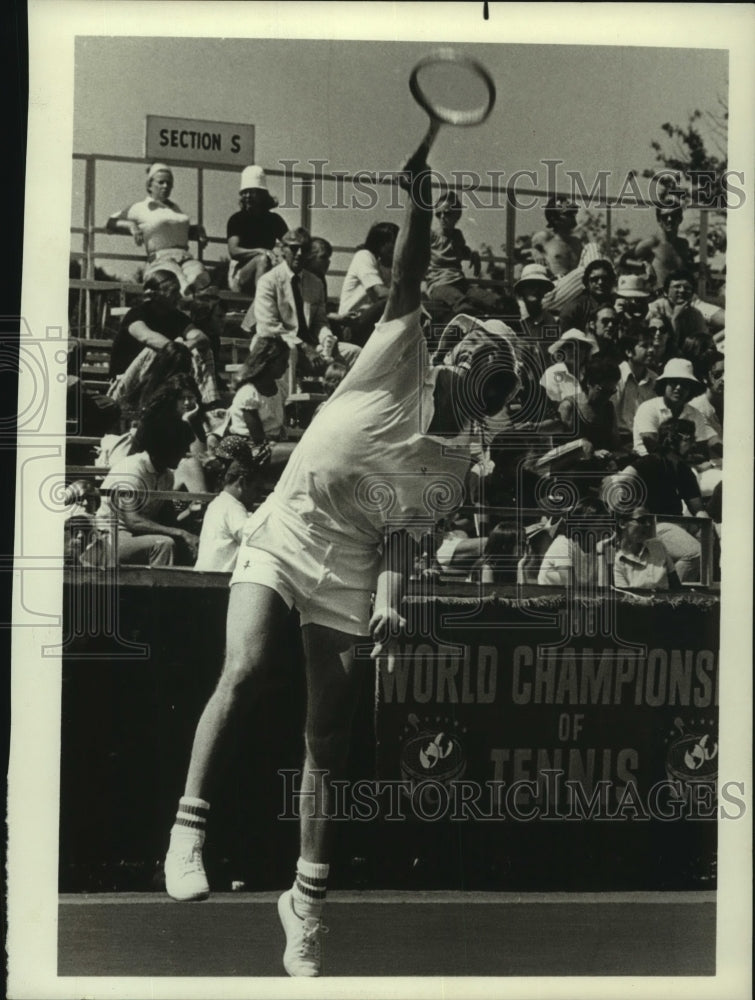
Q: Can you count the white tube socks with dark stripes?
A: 2